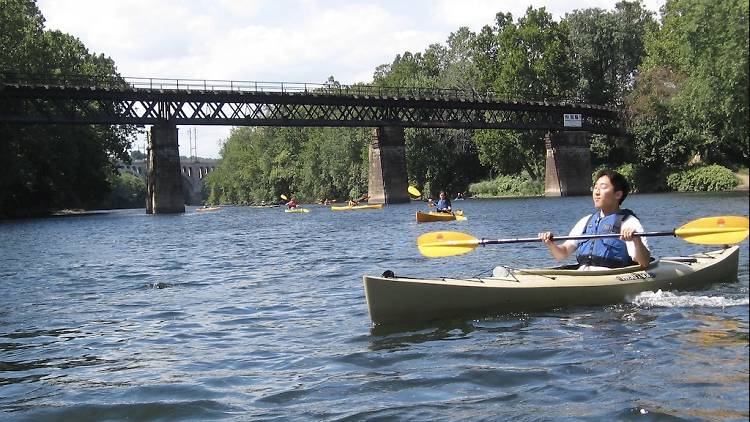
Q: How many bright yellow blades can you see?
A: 4